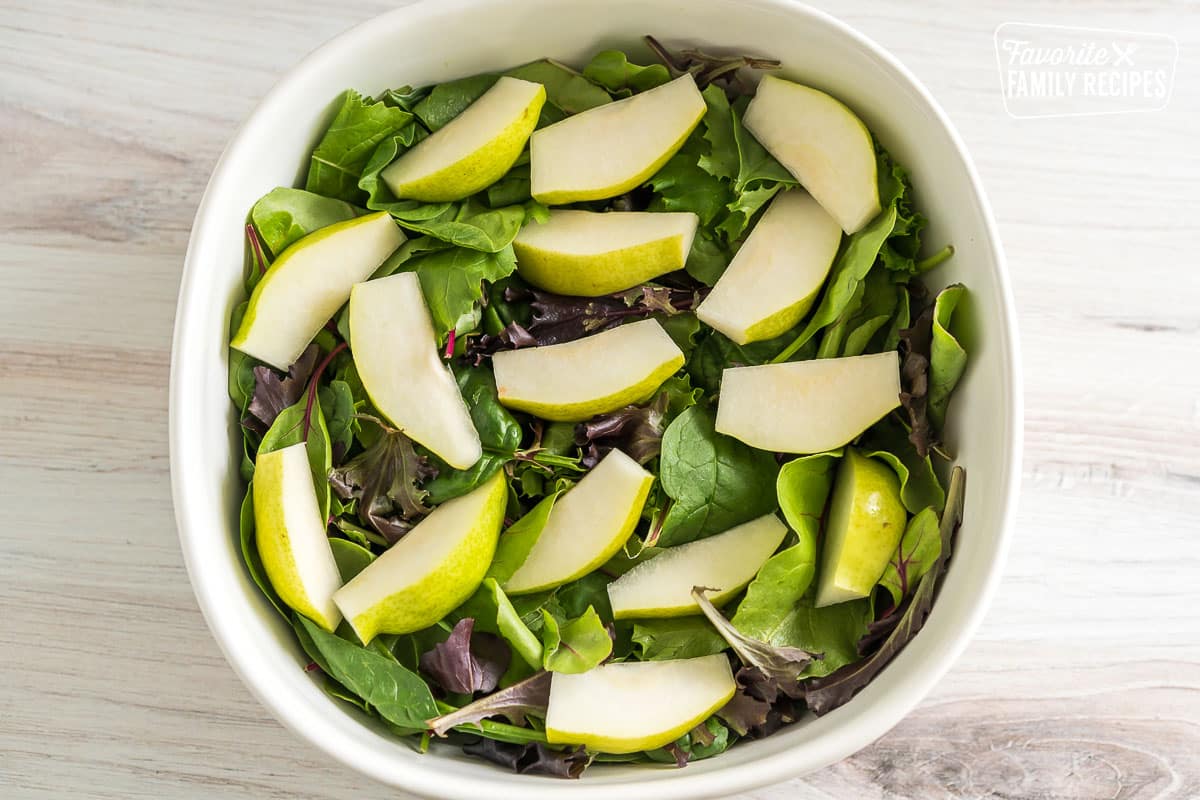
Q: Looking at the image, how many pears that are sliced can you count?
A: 15